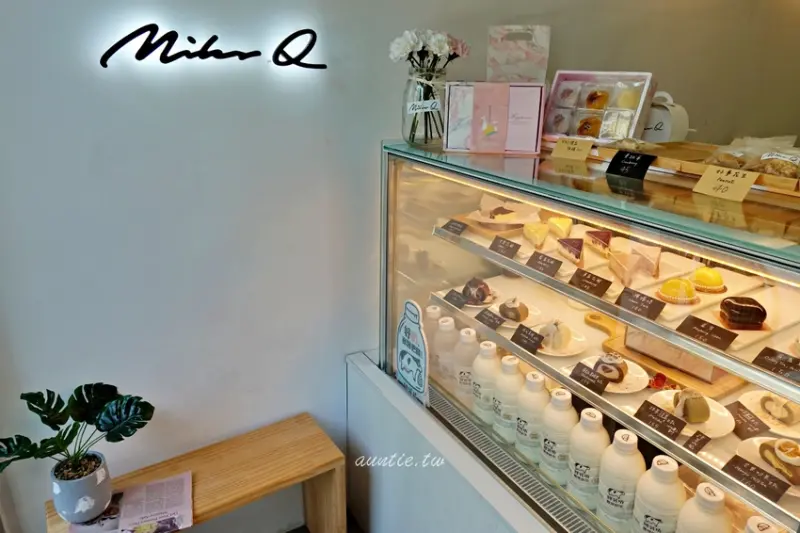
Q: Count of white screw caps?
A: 12